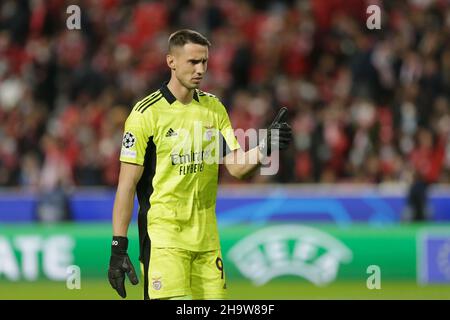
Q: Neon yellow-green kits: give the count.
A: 1